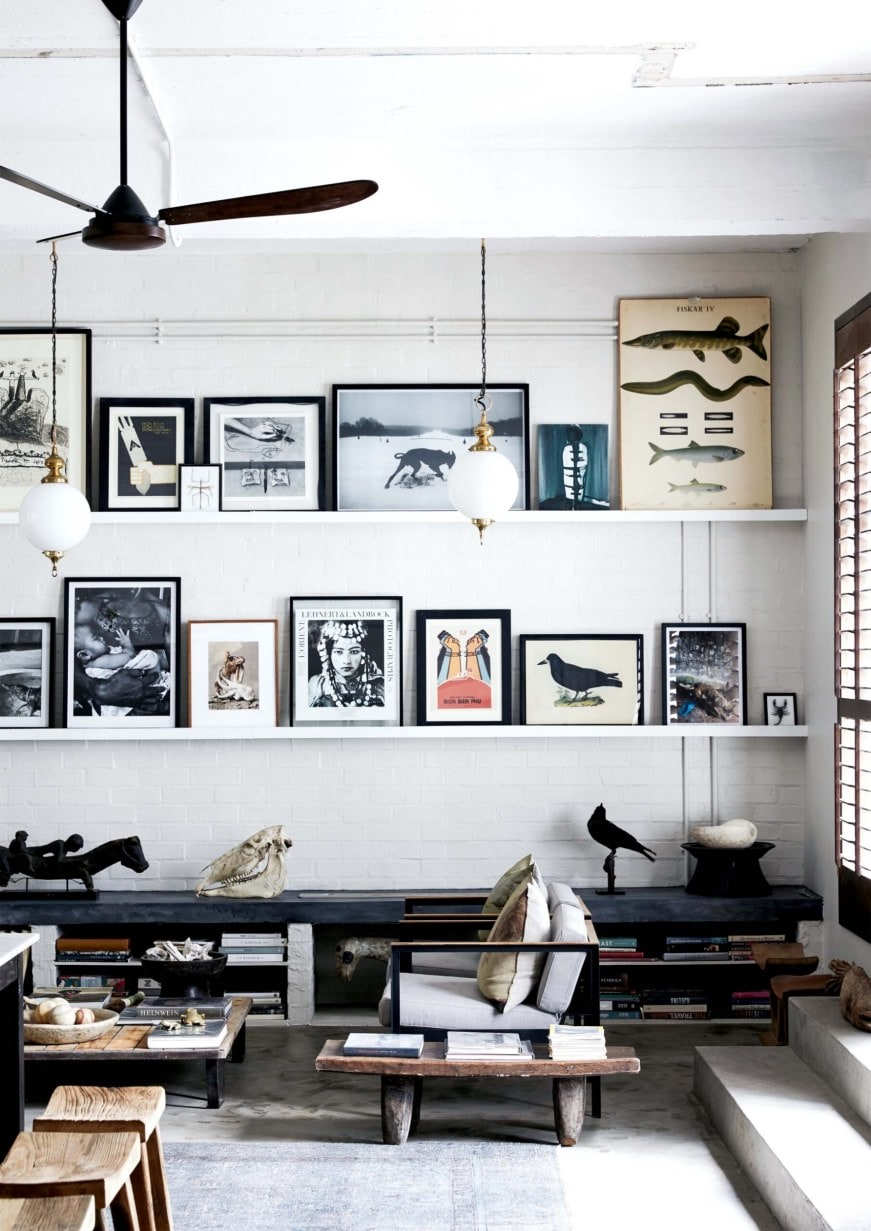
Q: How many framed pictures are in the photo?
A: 13